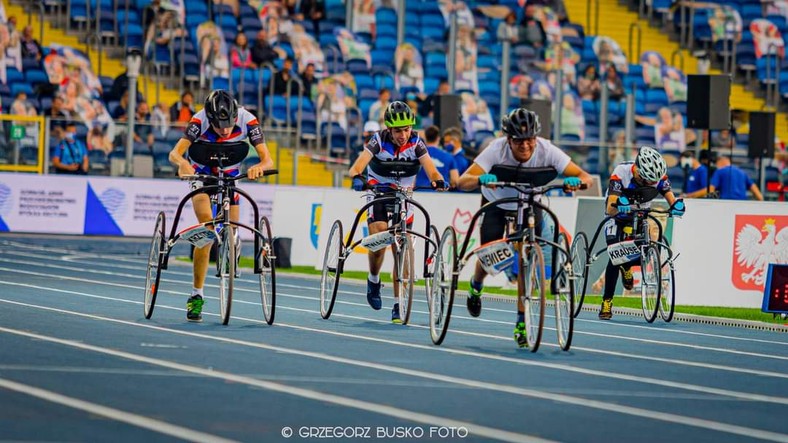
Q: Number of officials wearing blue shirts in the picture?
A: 5